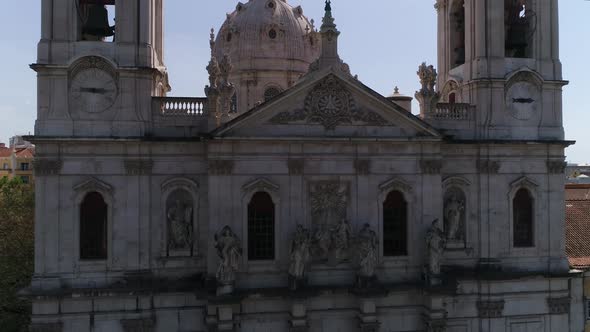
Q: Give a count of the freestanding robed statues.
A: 4